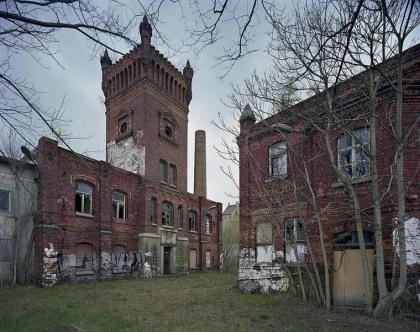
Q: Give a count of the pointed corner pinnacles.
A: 4